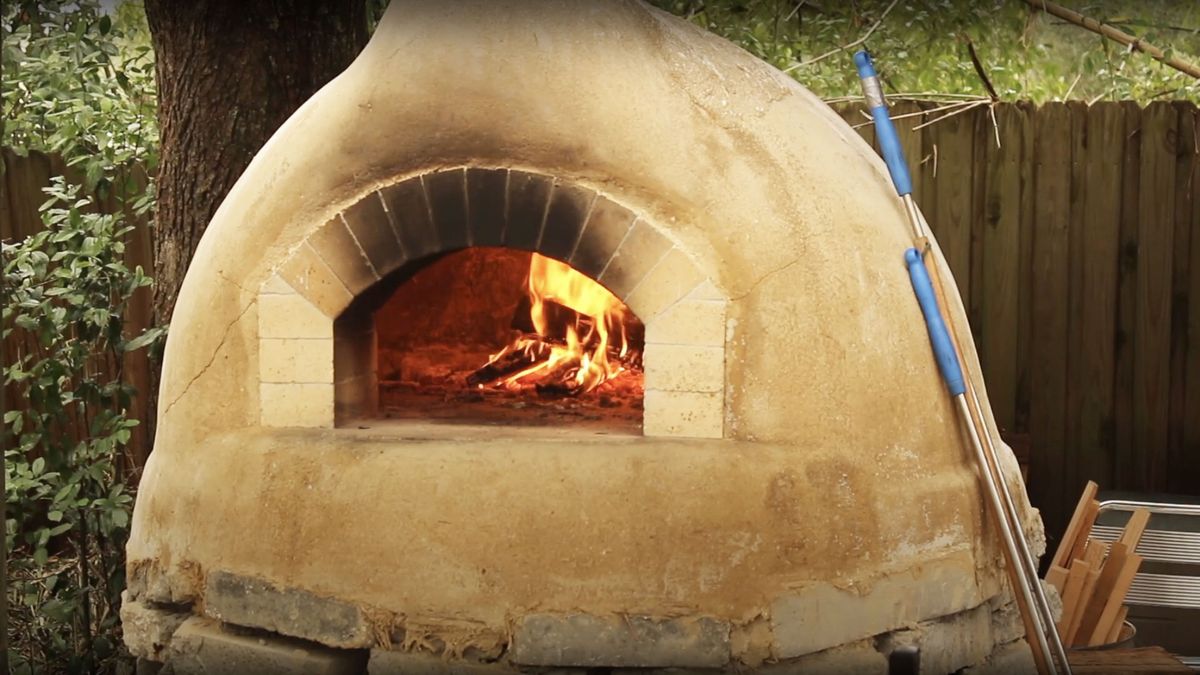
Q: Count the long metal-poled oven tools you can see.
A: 2